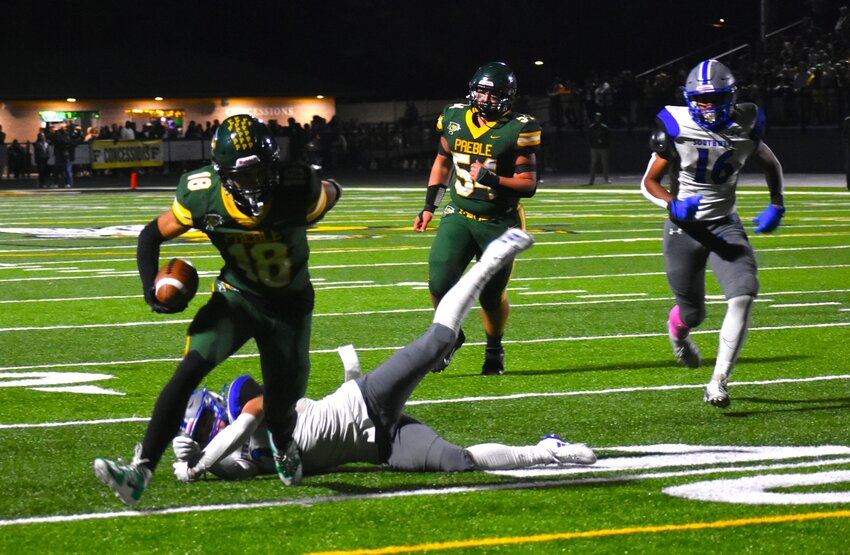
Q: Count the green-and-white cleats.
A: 2